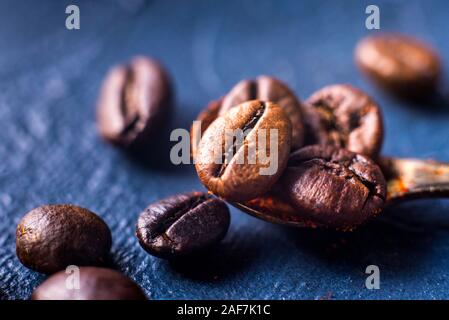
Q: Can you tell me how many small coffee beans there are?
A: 10